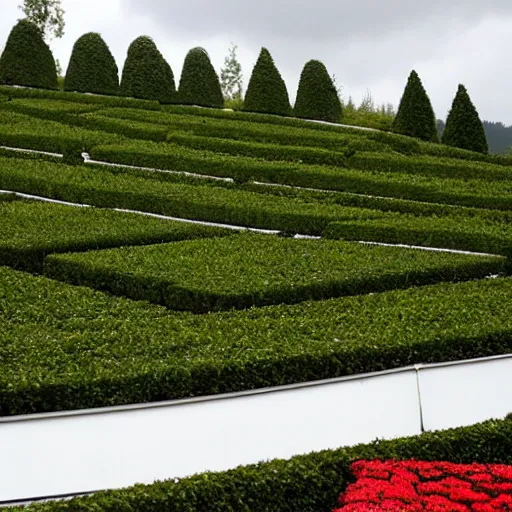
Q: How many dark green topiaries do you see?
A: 8